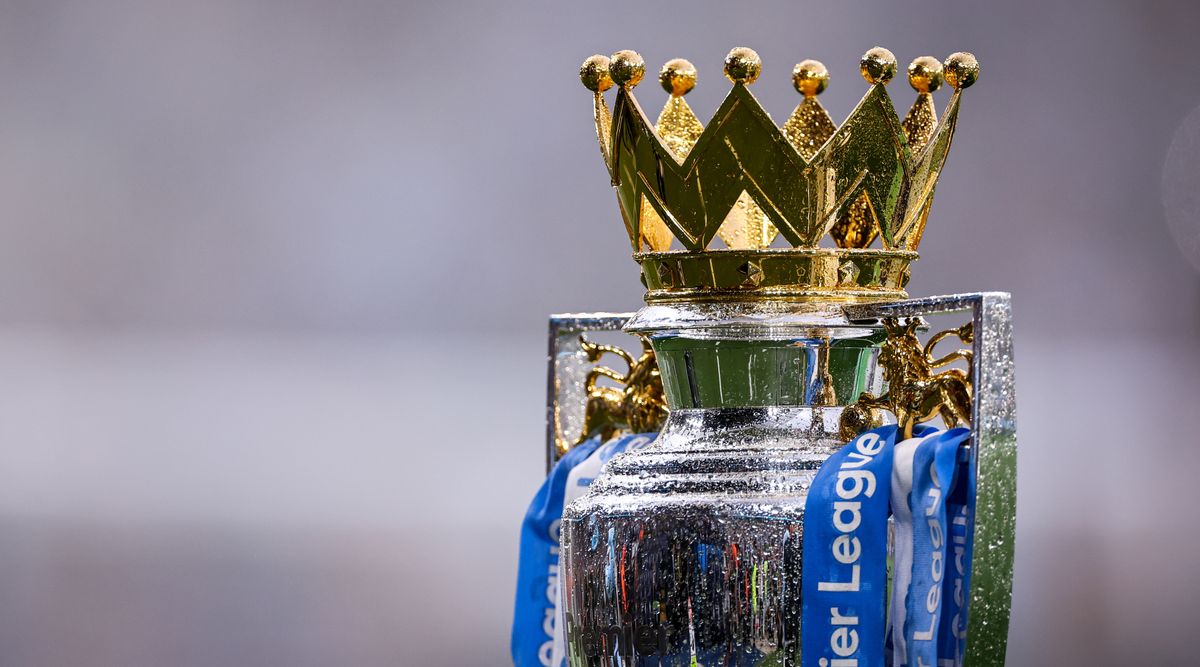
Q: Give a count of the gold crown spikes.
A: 8